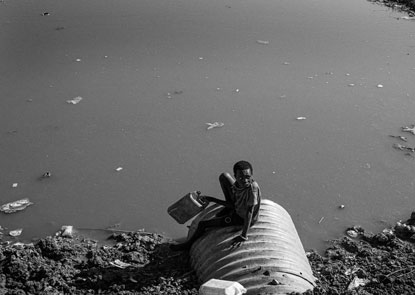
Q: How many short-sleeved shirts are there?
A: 1